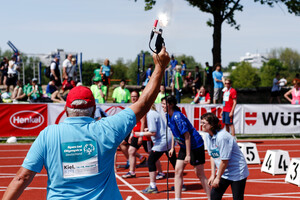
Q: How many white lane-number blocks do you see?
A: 3